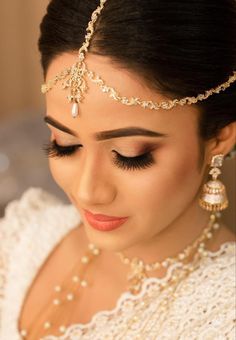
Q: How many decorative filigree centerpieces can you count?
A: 1